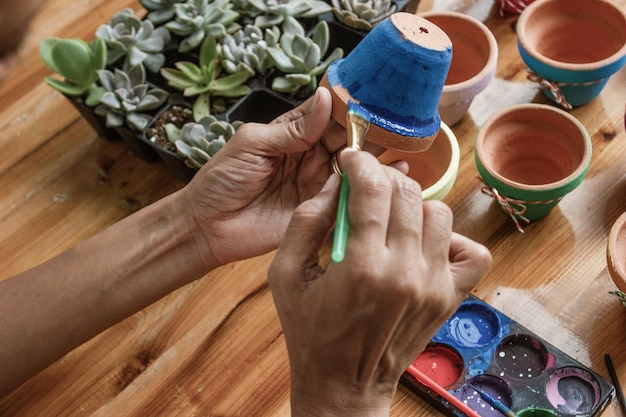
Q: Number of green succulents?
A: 11